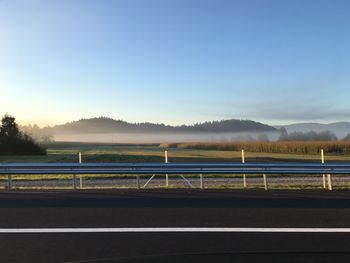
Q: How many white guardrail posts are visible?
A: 4